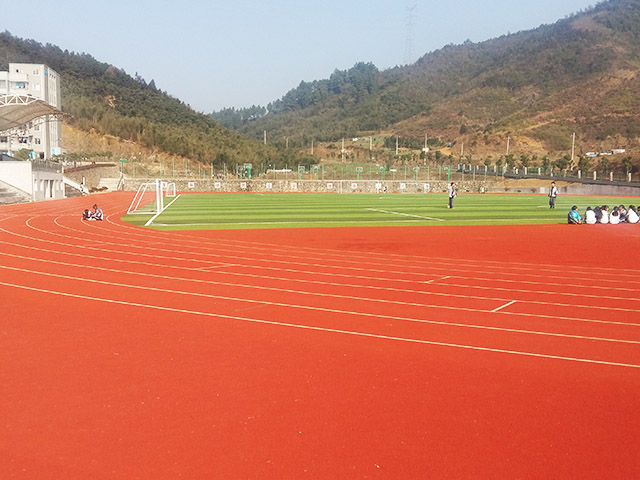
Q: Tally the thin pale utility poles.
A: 10